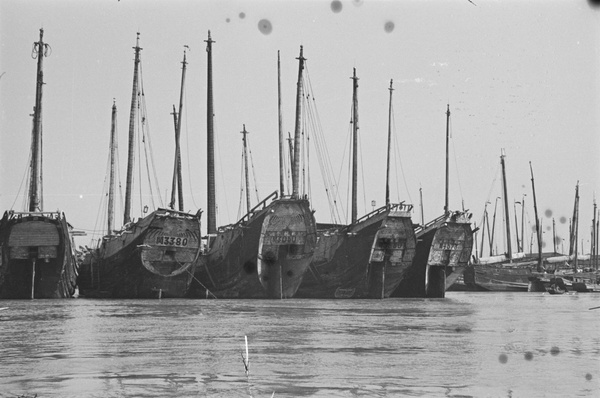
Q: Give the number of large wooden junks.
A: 5